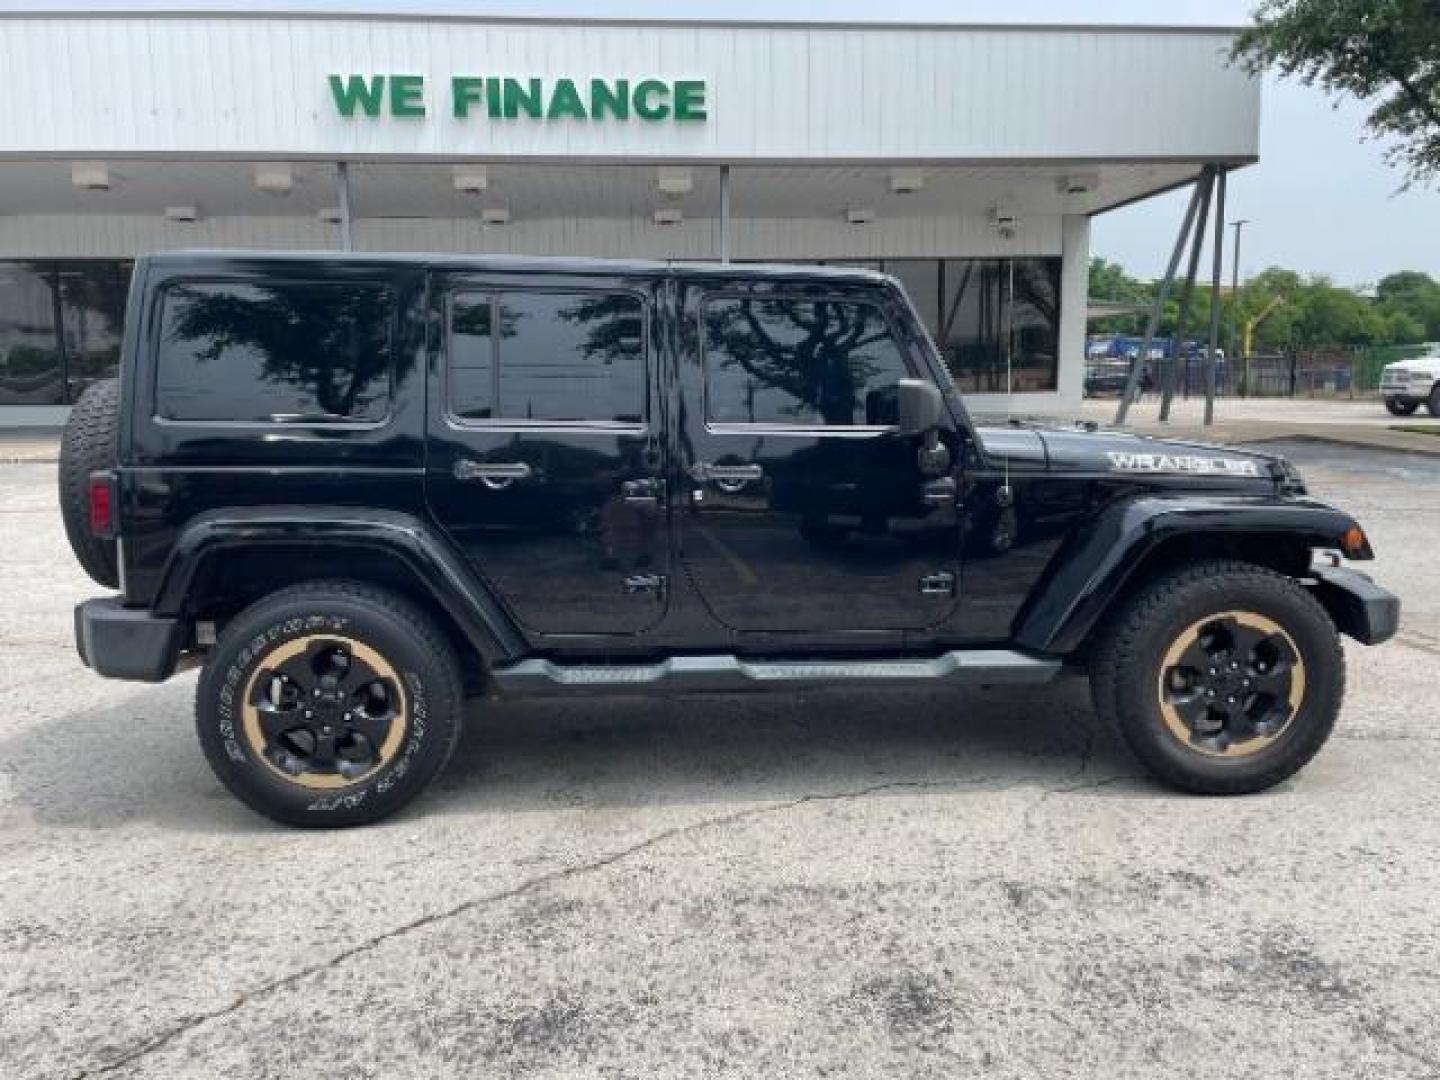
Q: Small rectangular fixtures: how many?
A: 12